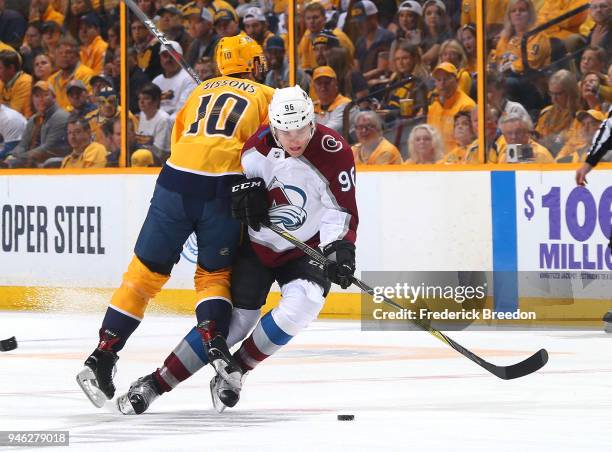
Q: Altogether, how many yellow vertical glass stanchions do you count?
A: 3